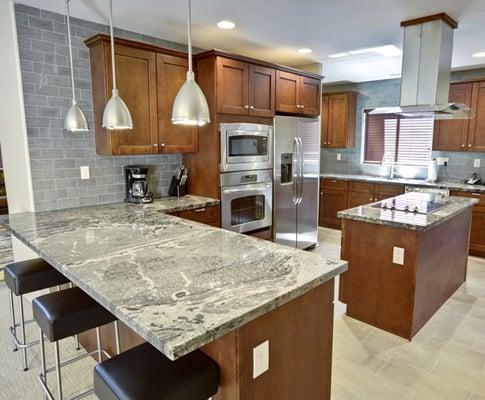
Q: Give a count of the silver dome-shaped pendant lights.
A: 3